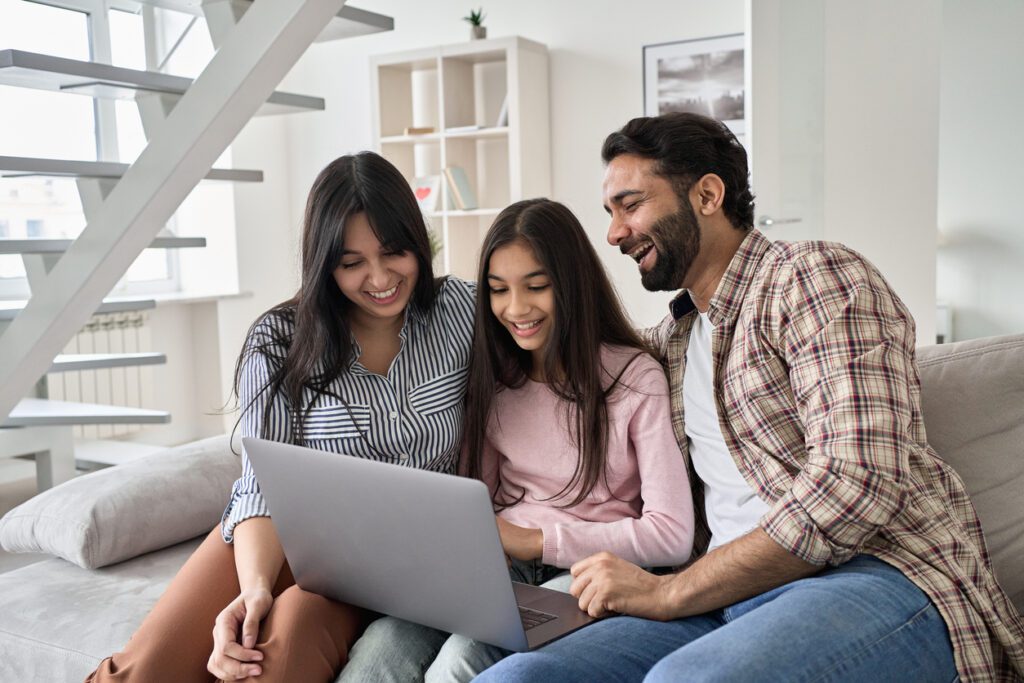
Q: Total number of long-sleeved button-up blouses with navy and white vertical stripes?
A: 1